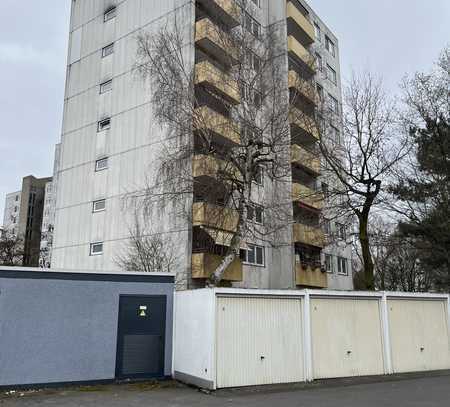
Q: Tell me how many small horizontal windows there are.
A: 7